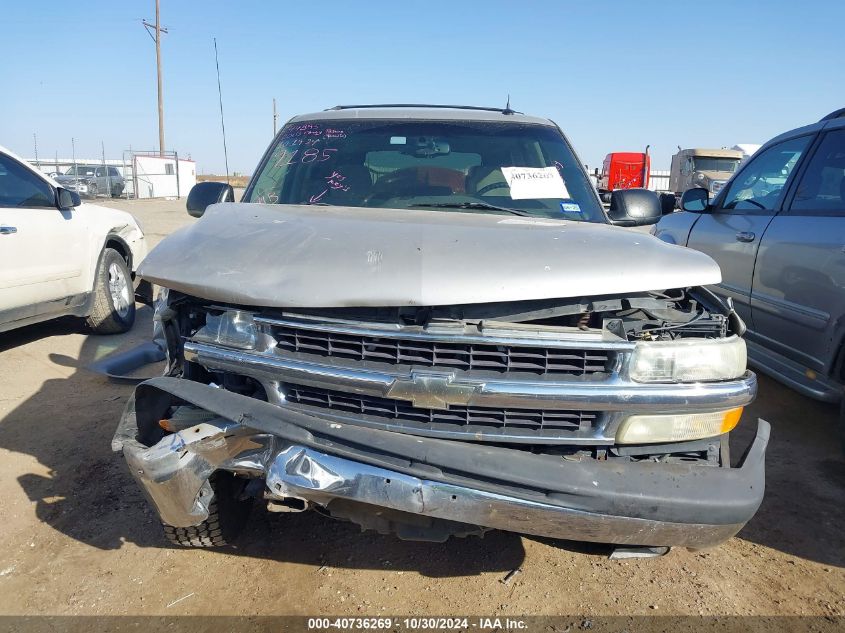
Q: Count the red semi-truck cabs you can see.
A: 1